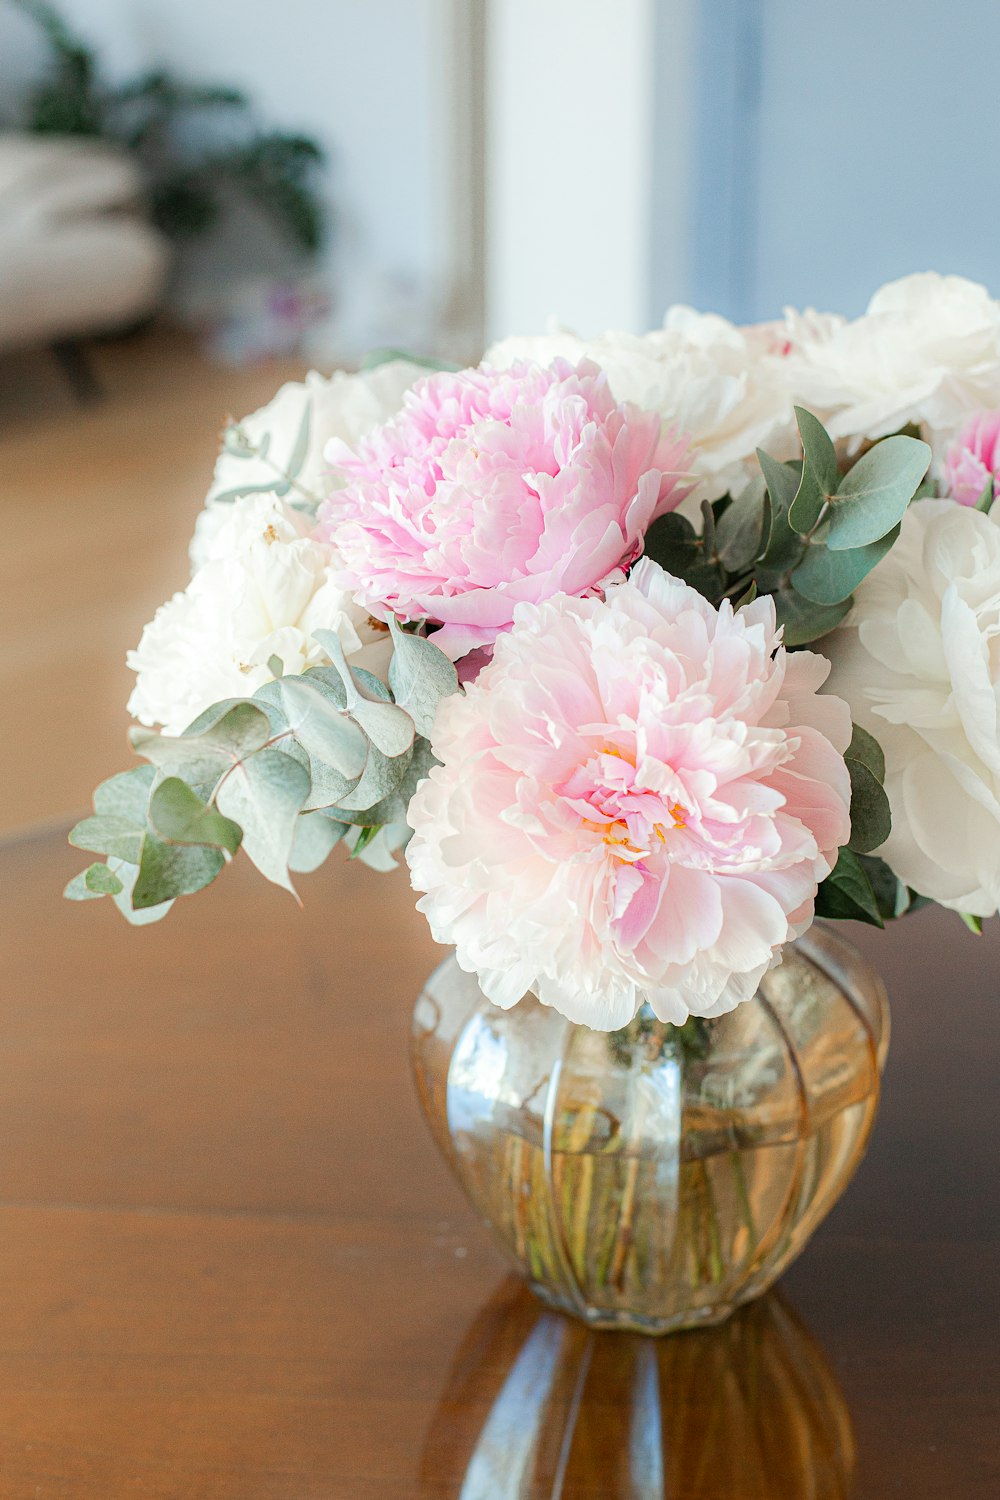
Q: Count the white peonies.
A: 5